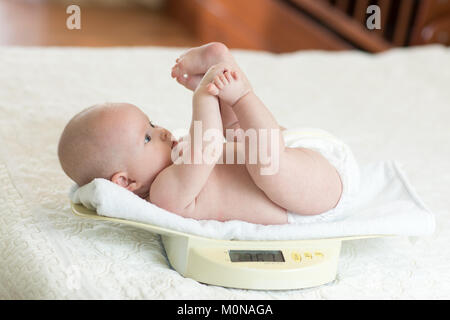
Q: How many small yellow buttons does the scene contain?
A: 3